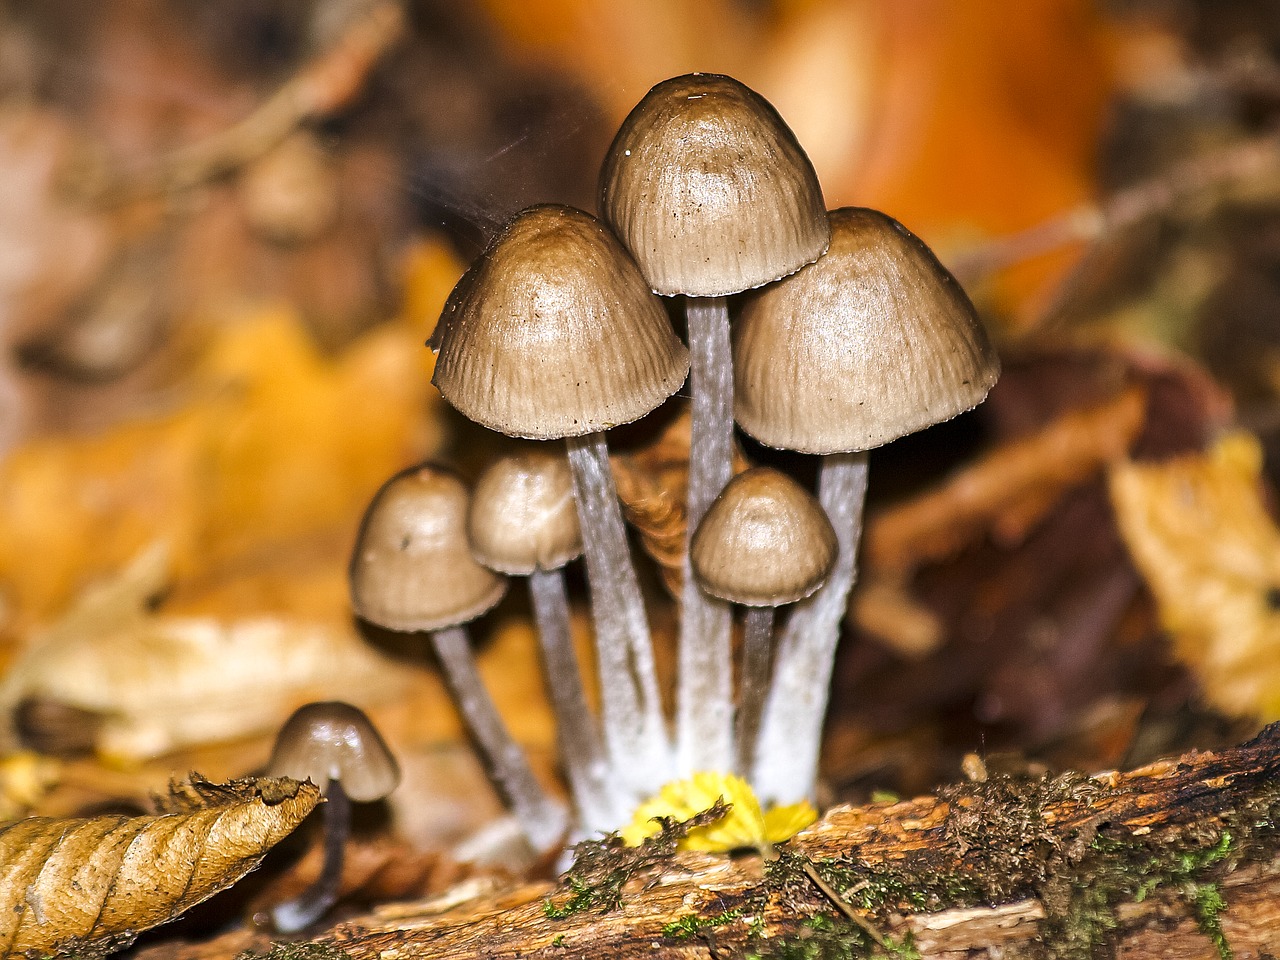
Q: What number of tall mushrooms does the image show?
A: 3